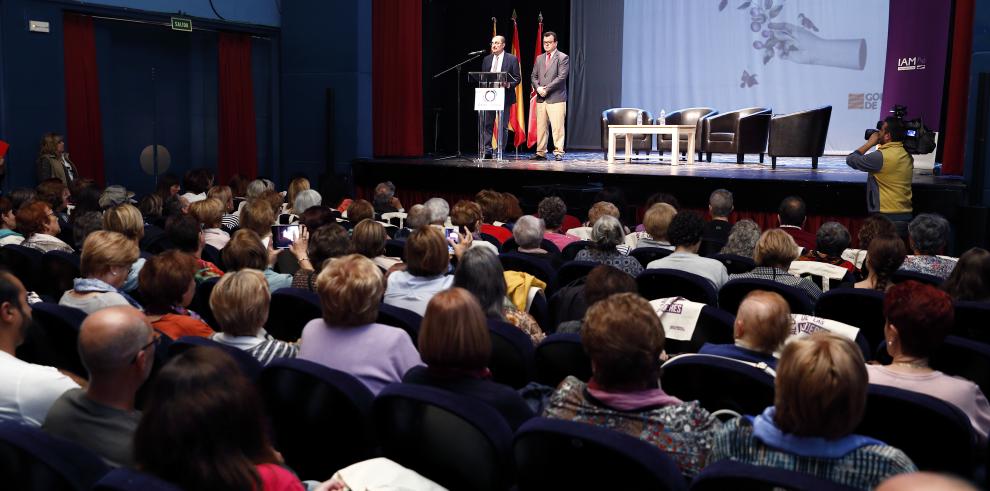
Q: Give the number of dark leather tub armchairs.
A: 4